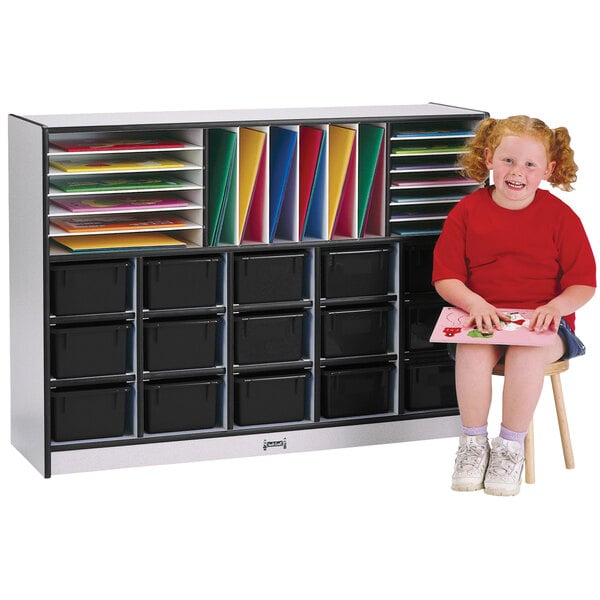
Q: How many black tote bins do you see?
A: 15